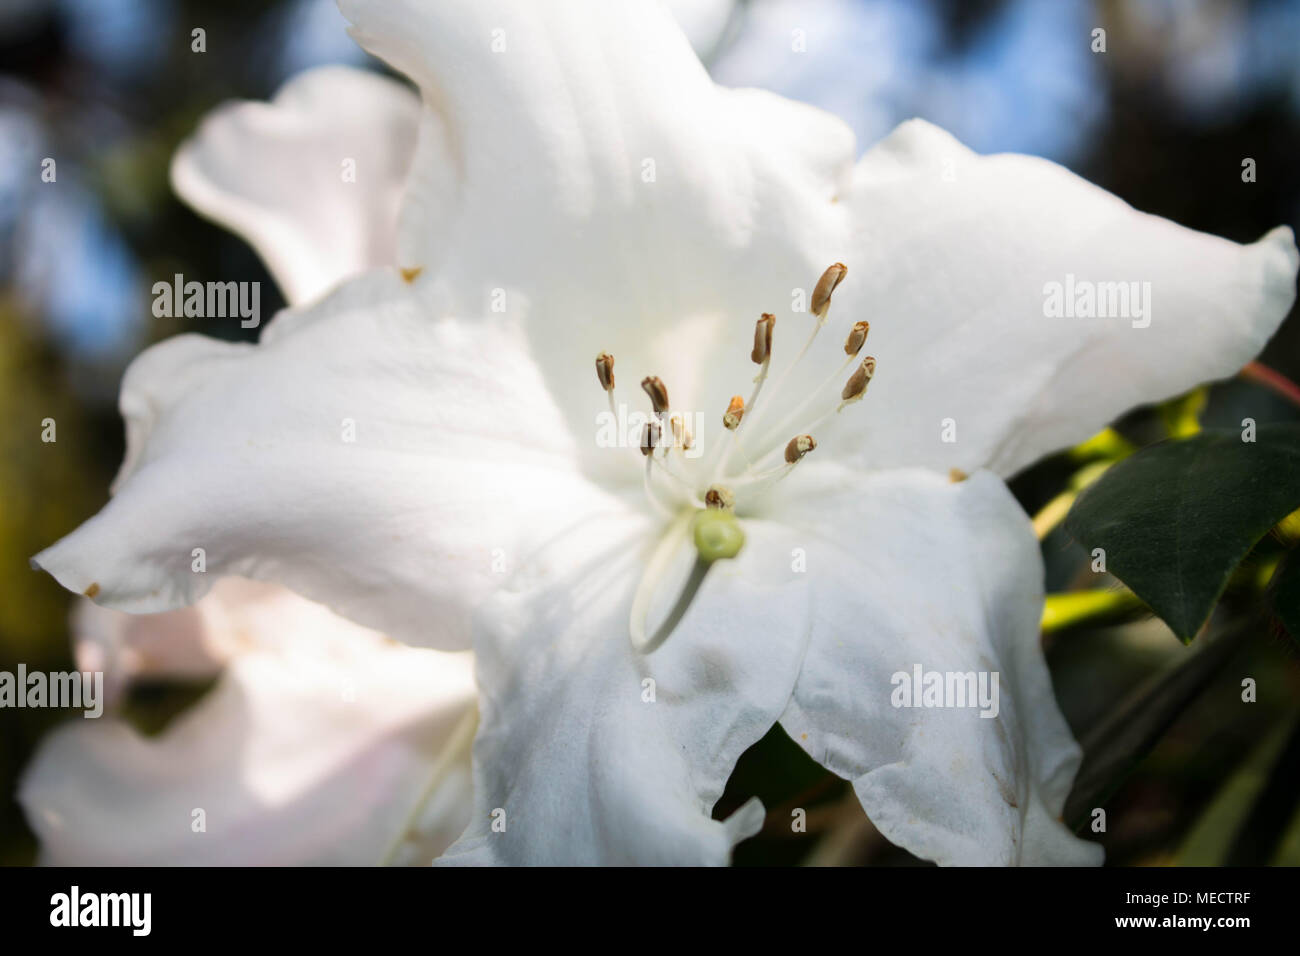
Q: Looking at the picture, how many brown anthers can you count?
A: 11